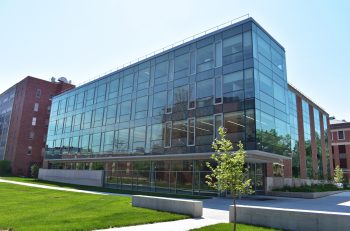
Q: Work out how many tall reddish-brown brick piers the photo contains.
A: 4